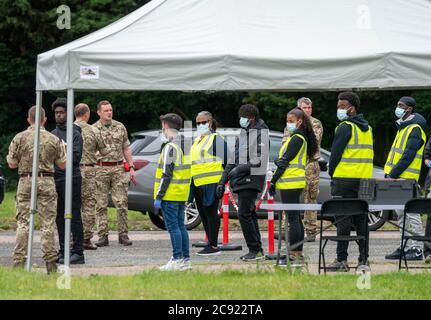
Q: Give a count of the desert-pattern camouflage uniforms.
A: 4